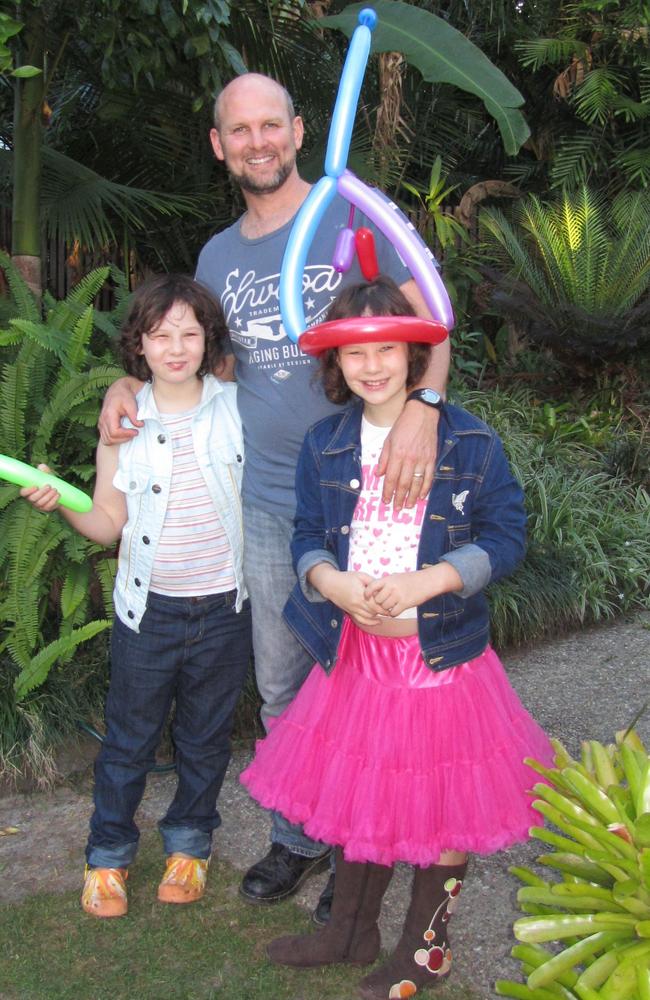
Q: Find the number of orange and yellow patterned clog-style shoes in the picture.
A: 2